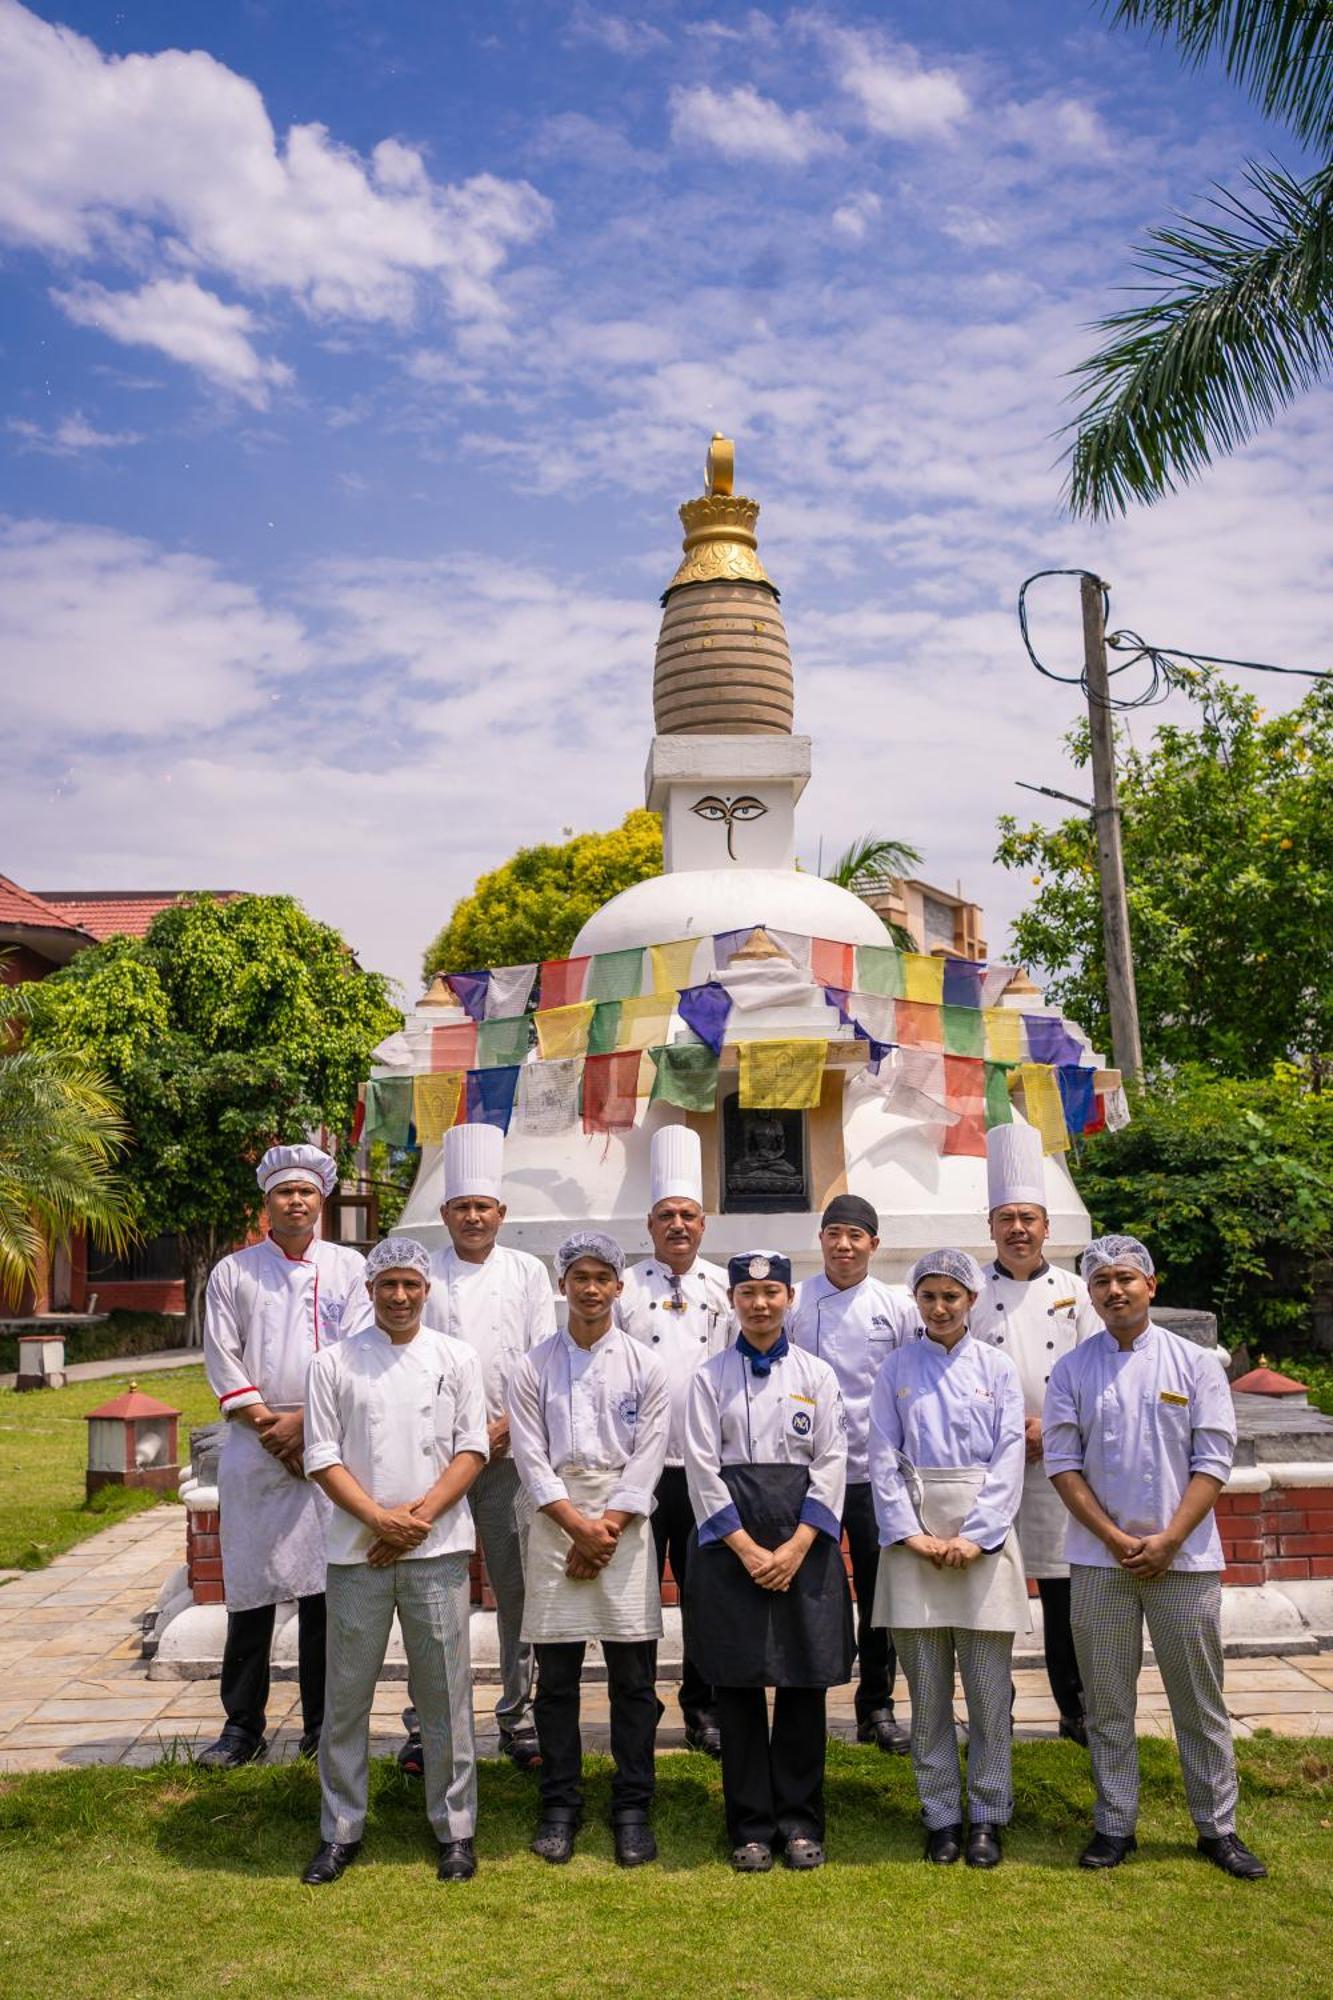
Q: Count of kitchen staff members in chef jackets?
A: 10